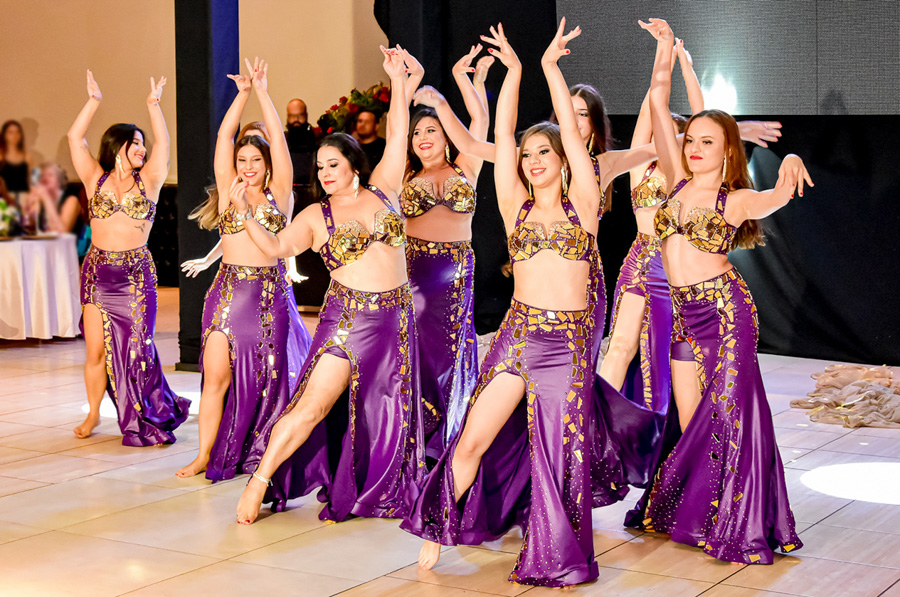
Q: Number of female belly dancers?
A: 9